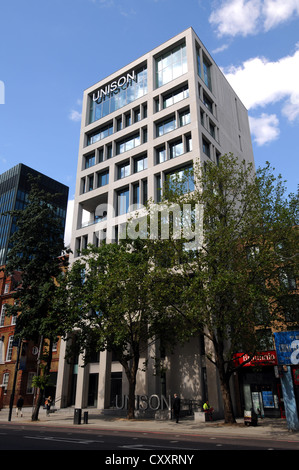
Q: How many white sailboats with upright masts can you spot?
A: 0